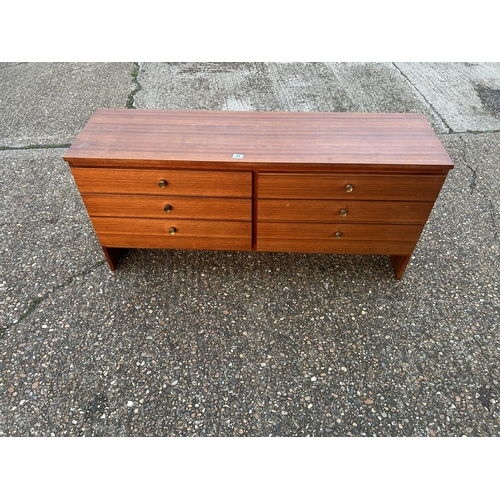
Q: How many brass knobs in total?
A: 6